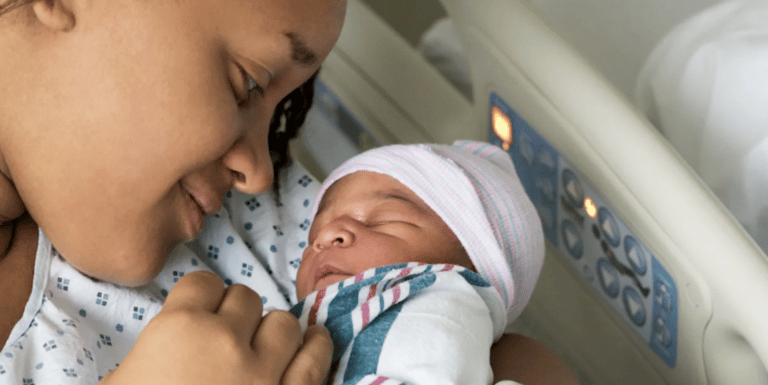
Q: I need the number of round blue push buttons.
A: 6